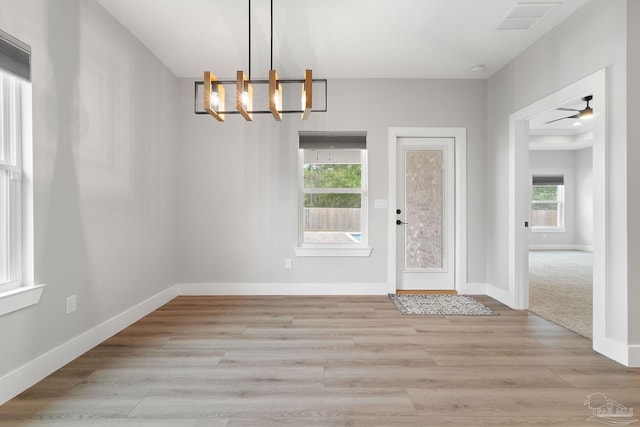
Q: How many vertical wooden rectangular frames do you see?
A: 4